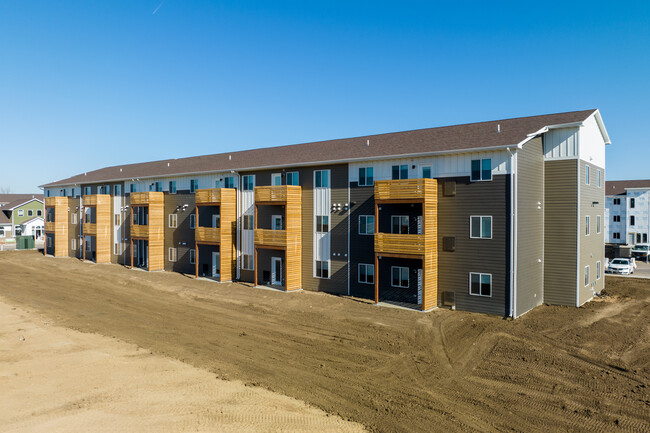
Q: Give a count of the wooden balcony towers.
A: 6